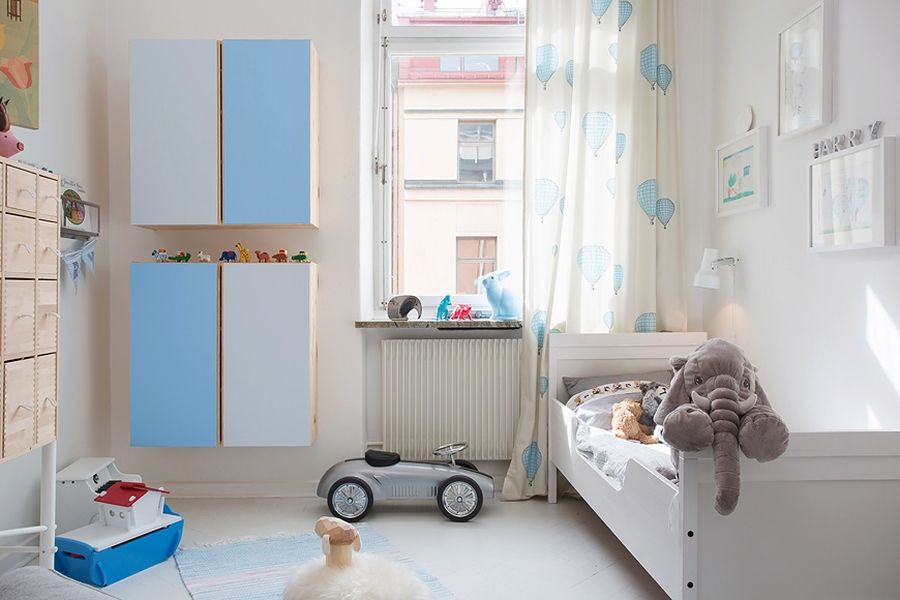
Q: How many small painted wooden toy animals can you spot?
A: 8